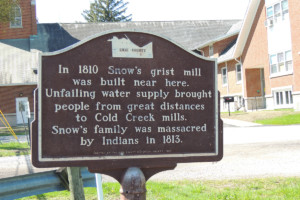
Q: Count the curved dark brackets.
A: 2